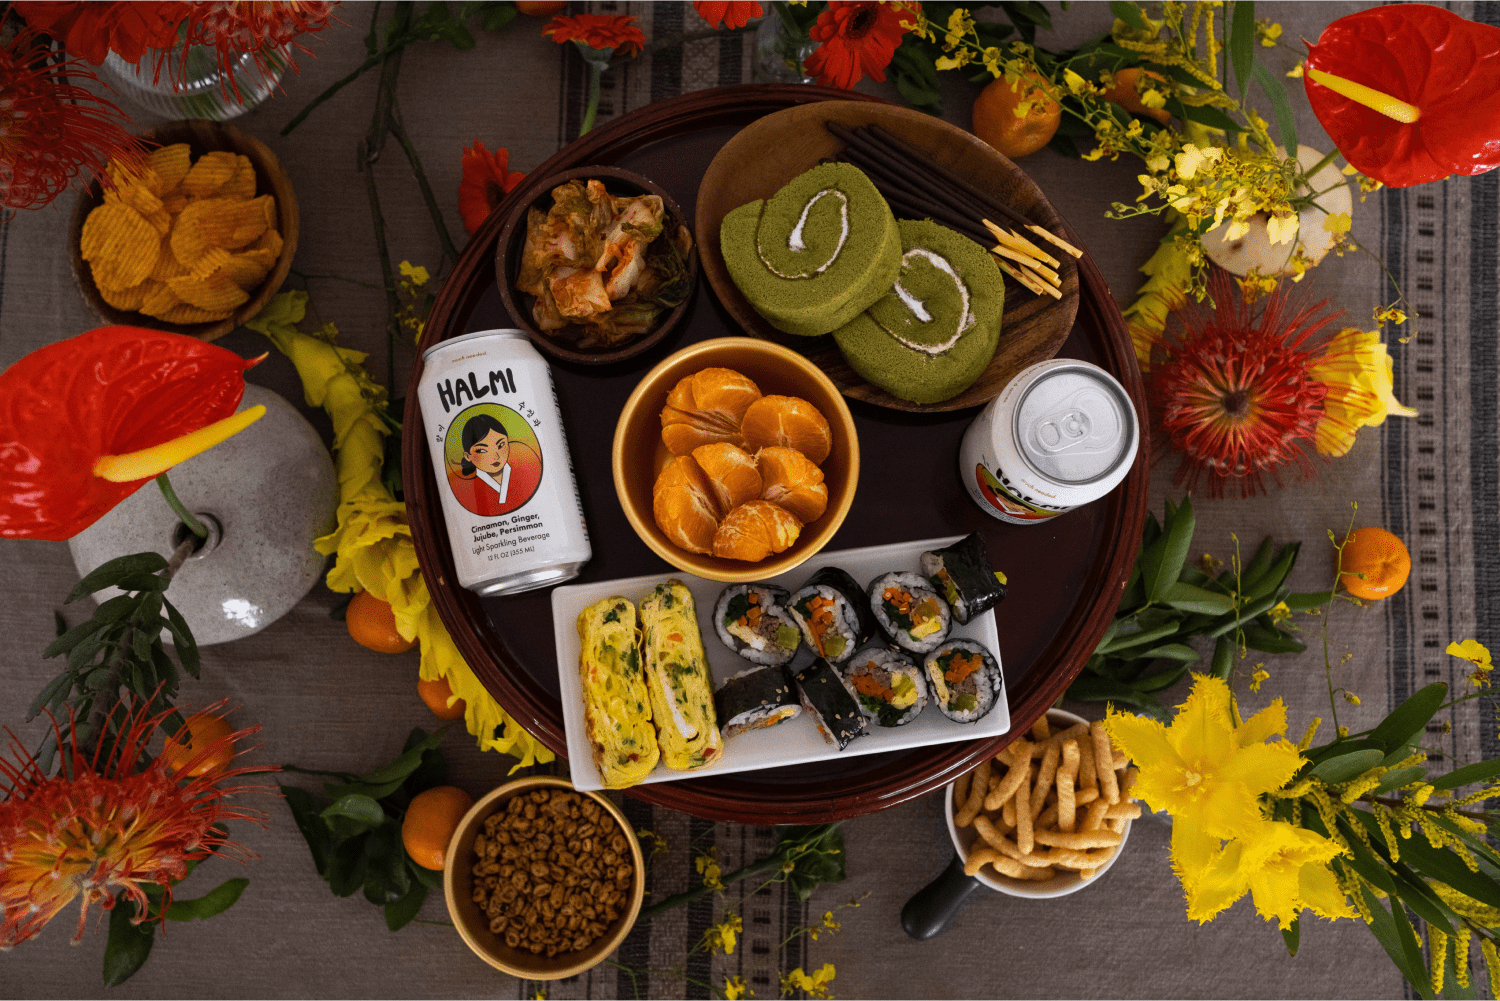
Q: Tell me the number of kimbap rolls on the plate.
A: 8